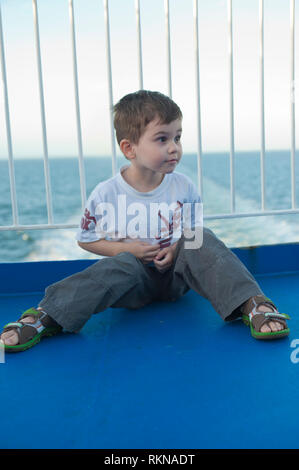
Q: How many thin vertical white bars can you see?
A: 10